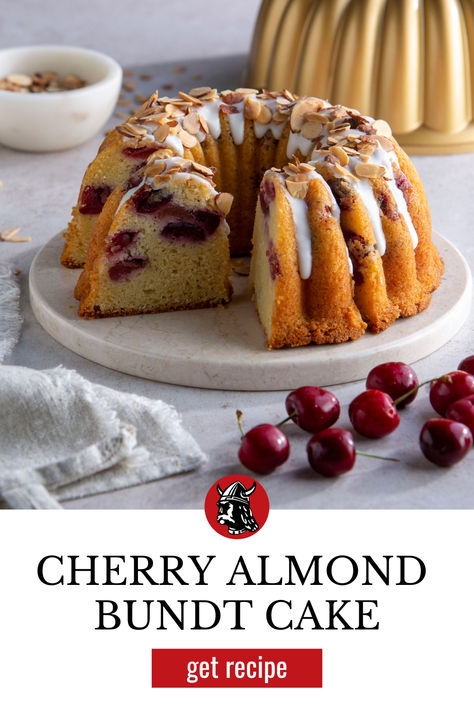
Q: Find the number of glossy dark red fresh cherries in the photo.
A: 9